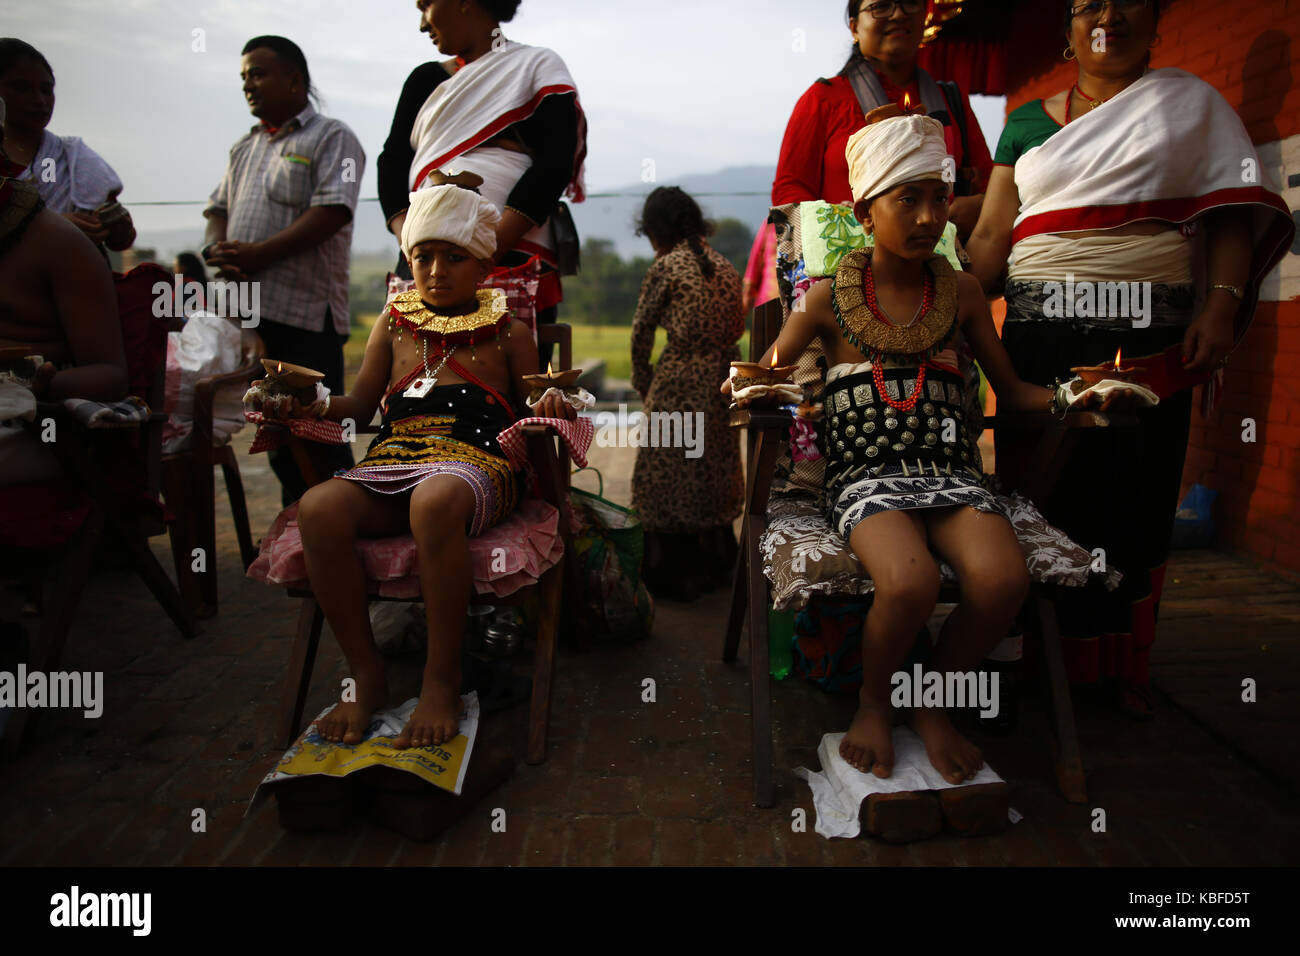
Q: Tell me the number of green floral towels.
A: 1